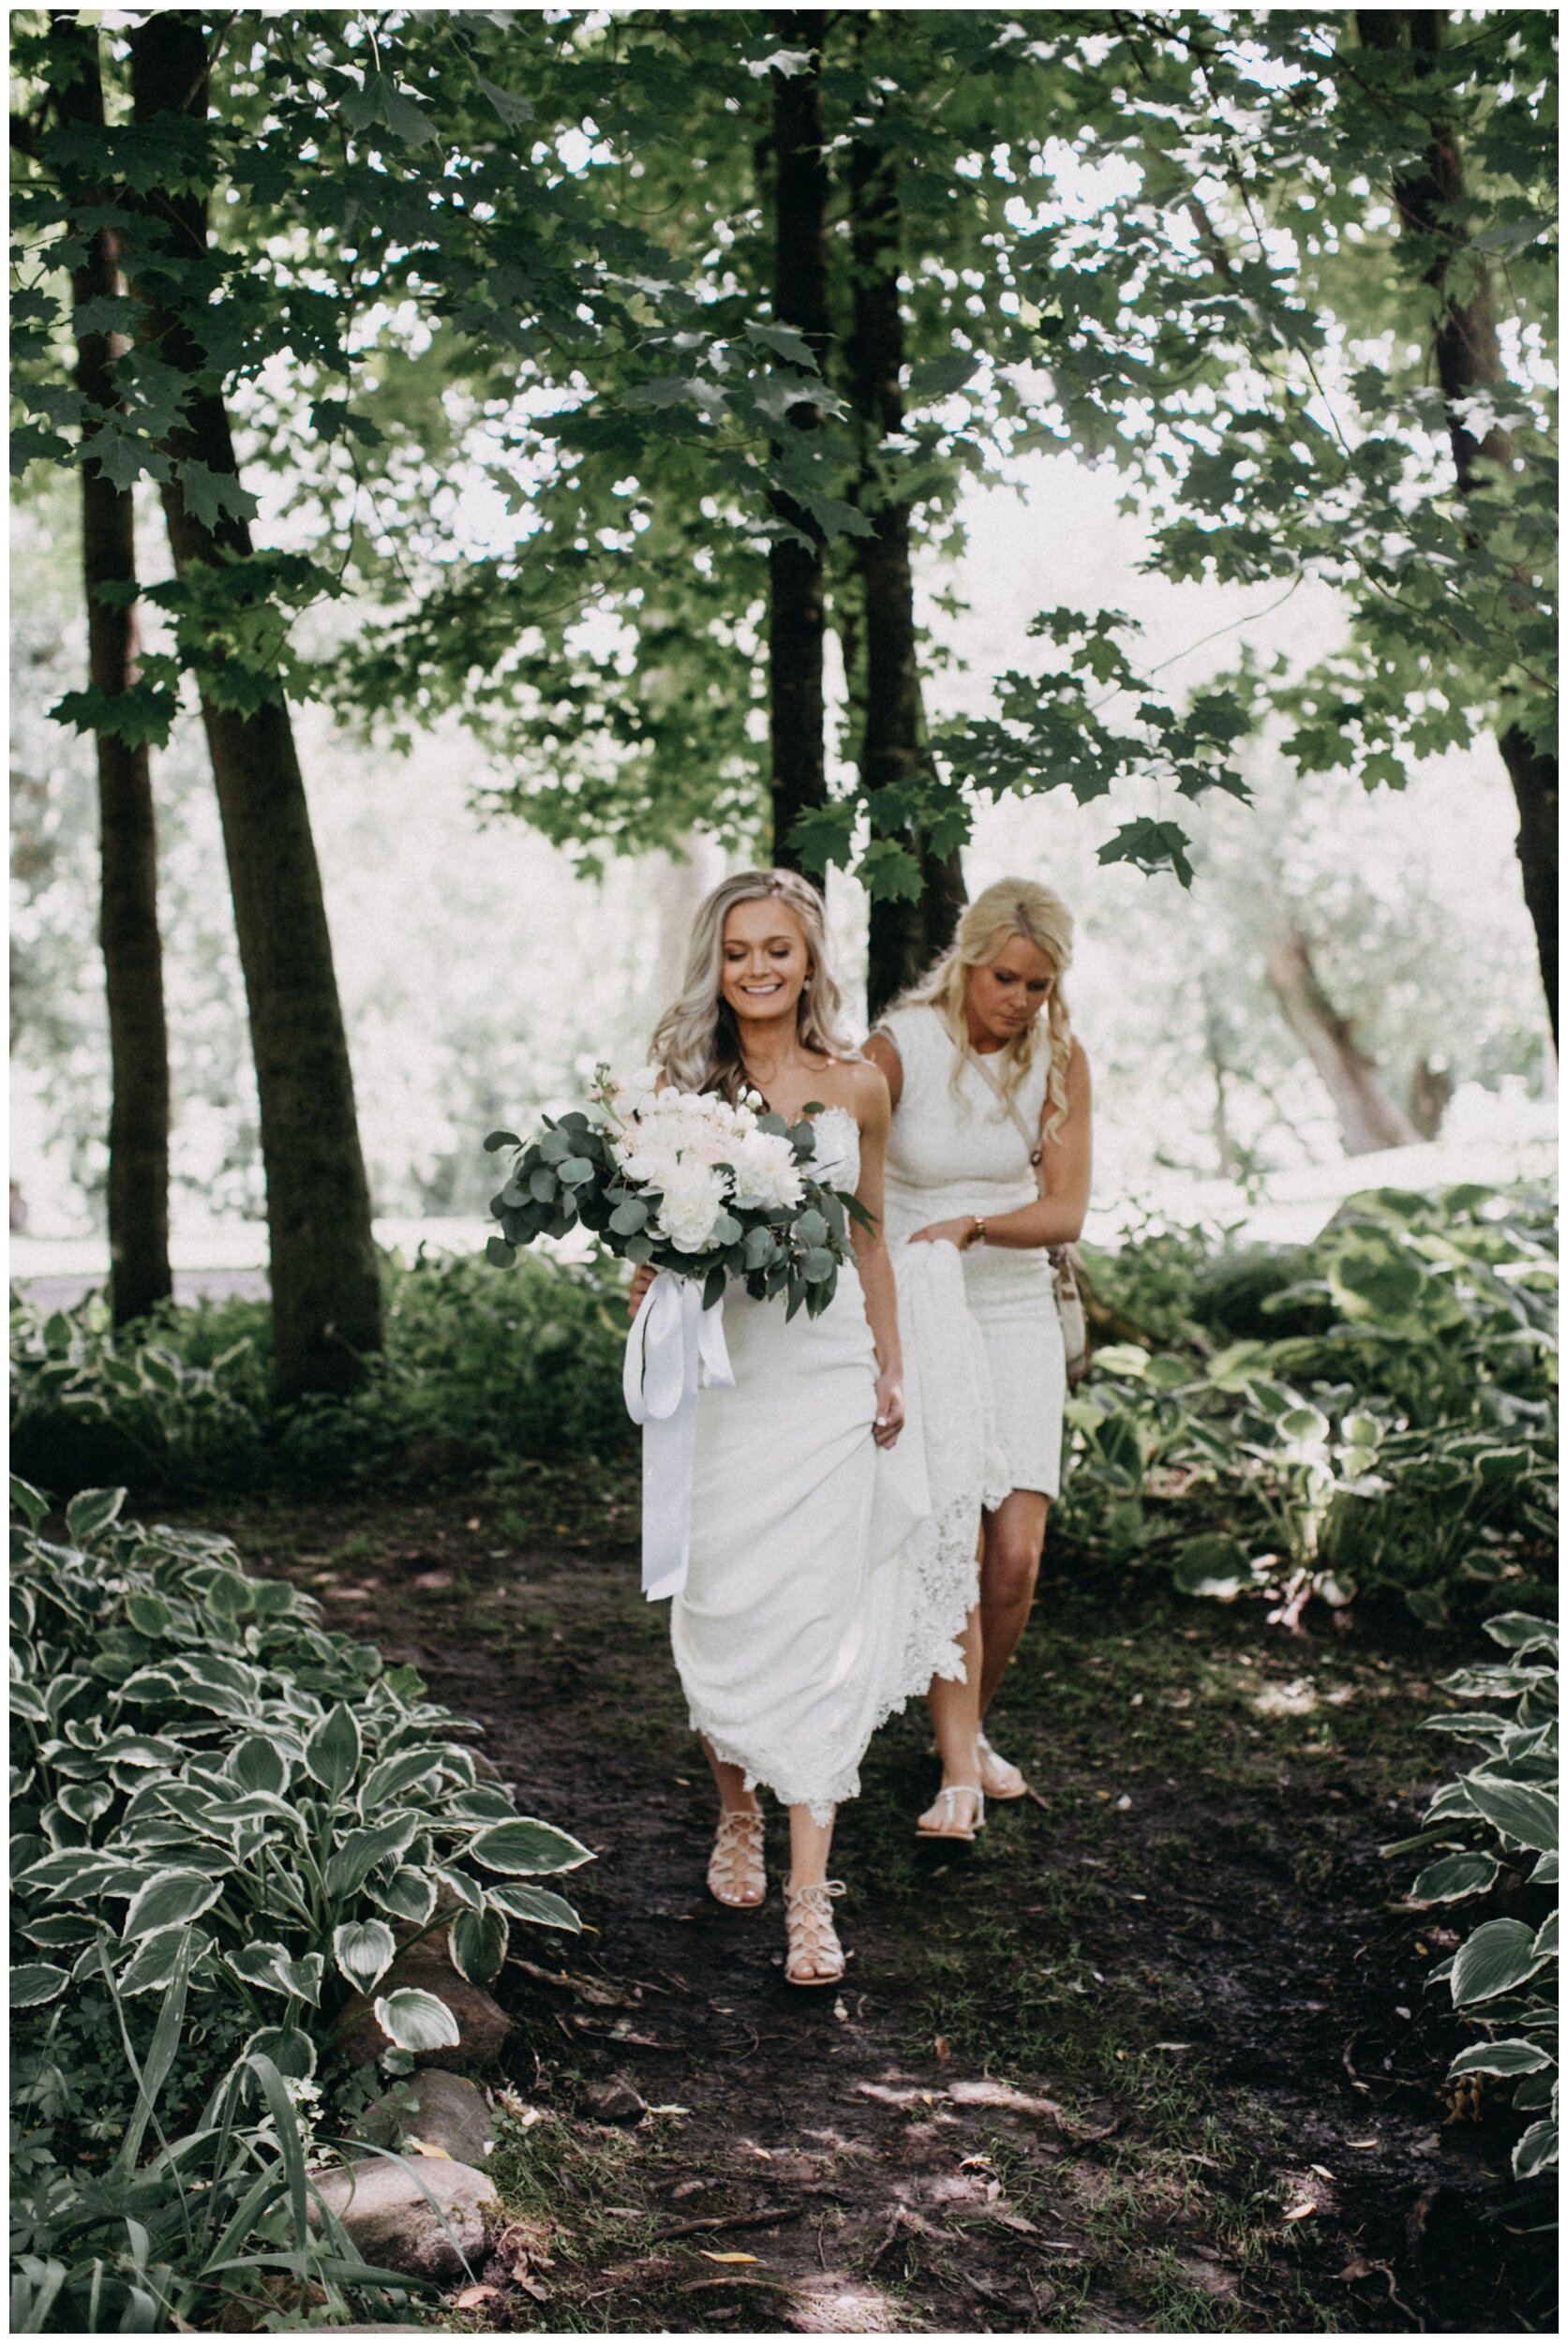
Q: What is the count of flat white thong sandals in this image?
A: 2